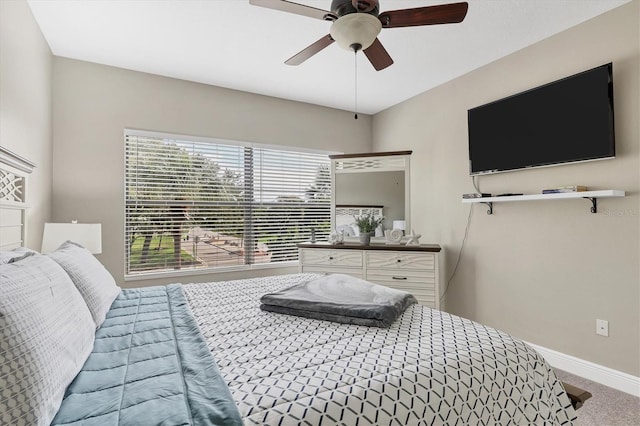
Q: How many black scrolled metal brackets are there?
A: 2